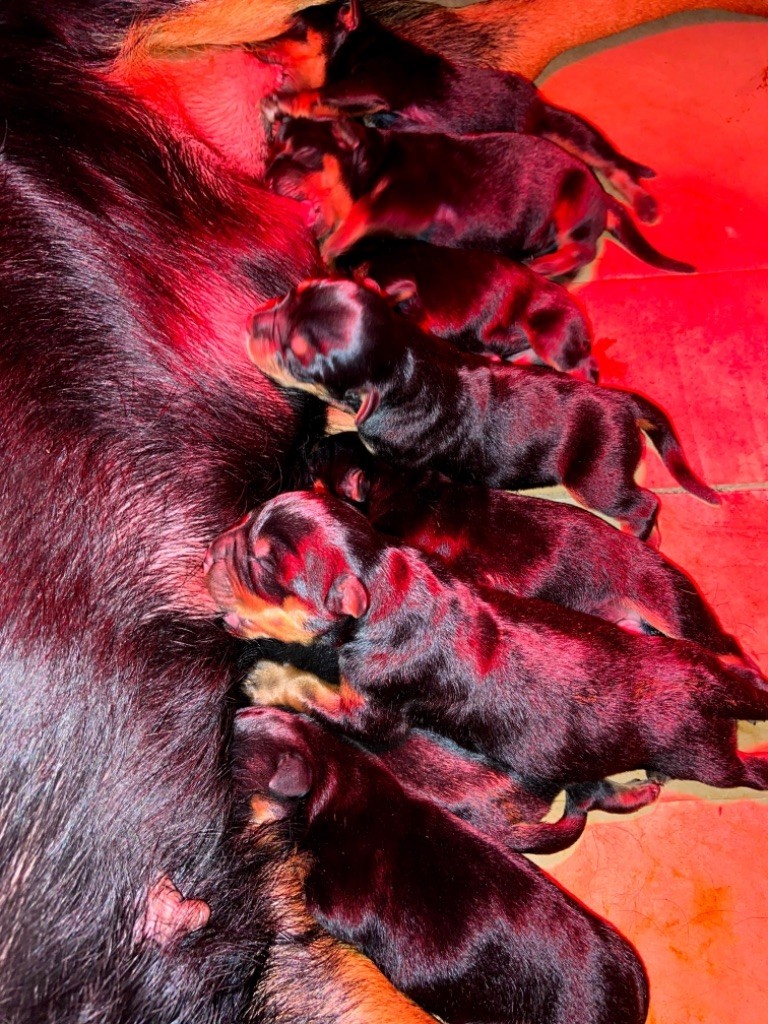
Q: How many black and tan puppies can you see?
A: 8